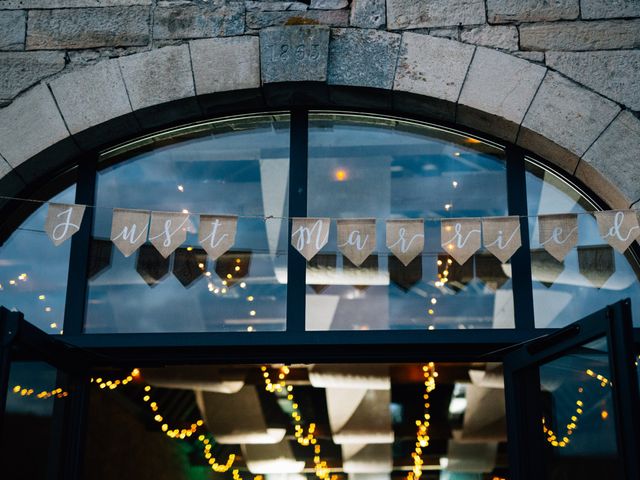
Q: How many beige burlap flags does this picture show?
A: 11